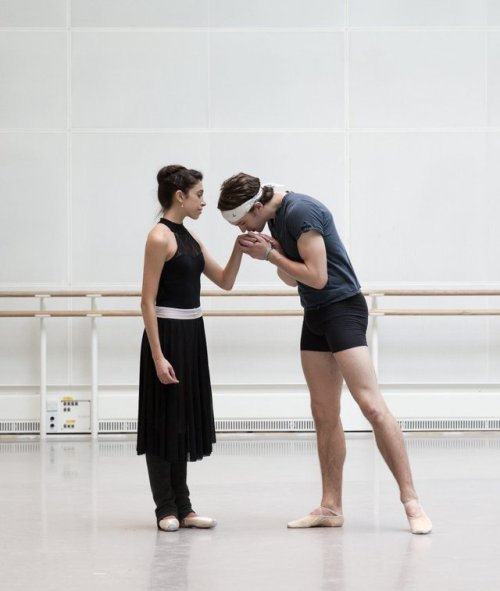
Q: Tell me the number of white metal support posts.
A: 3